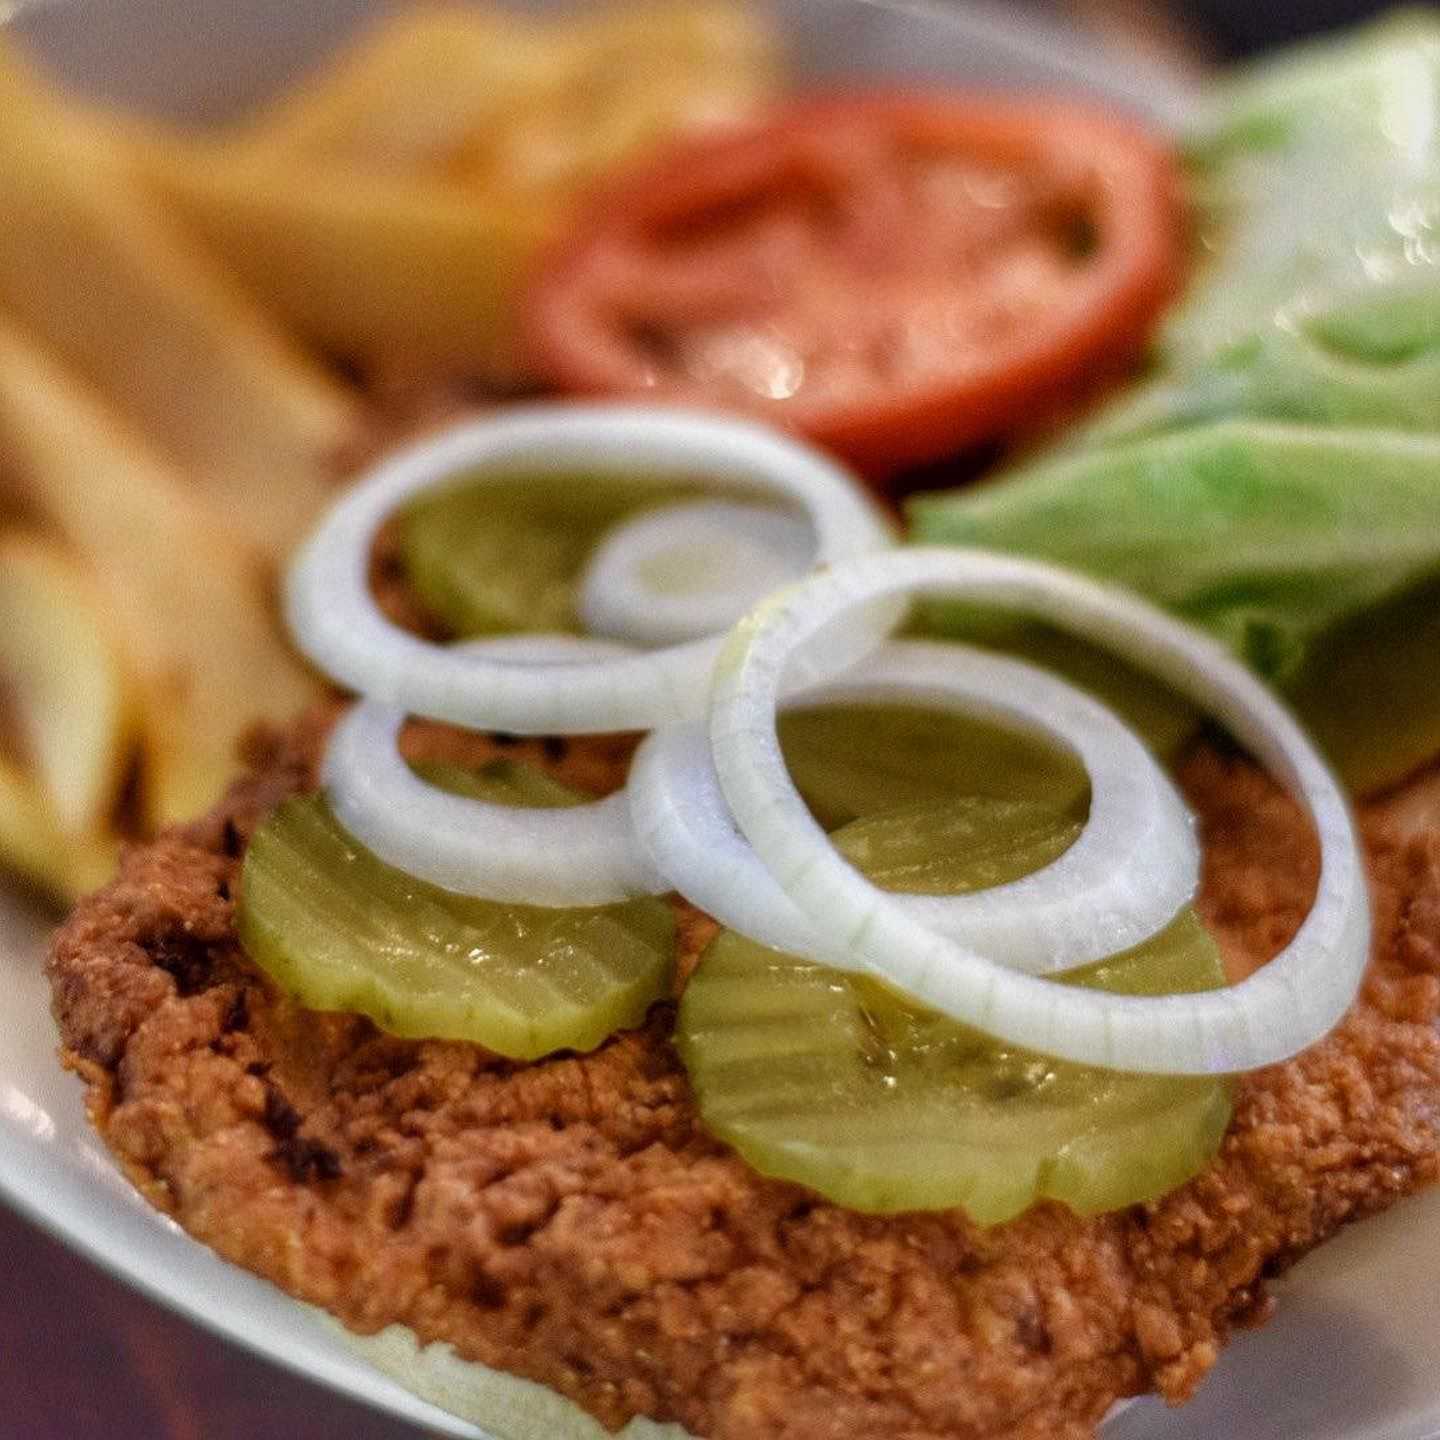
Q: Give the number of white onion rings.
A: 5